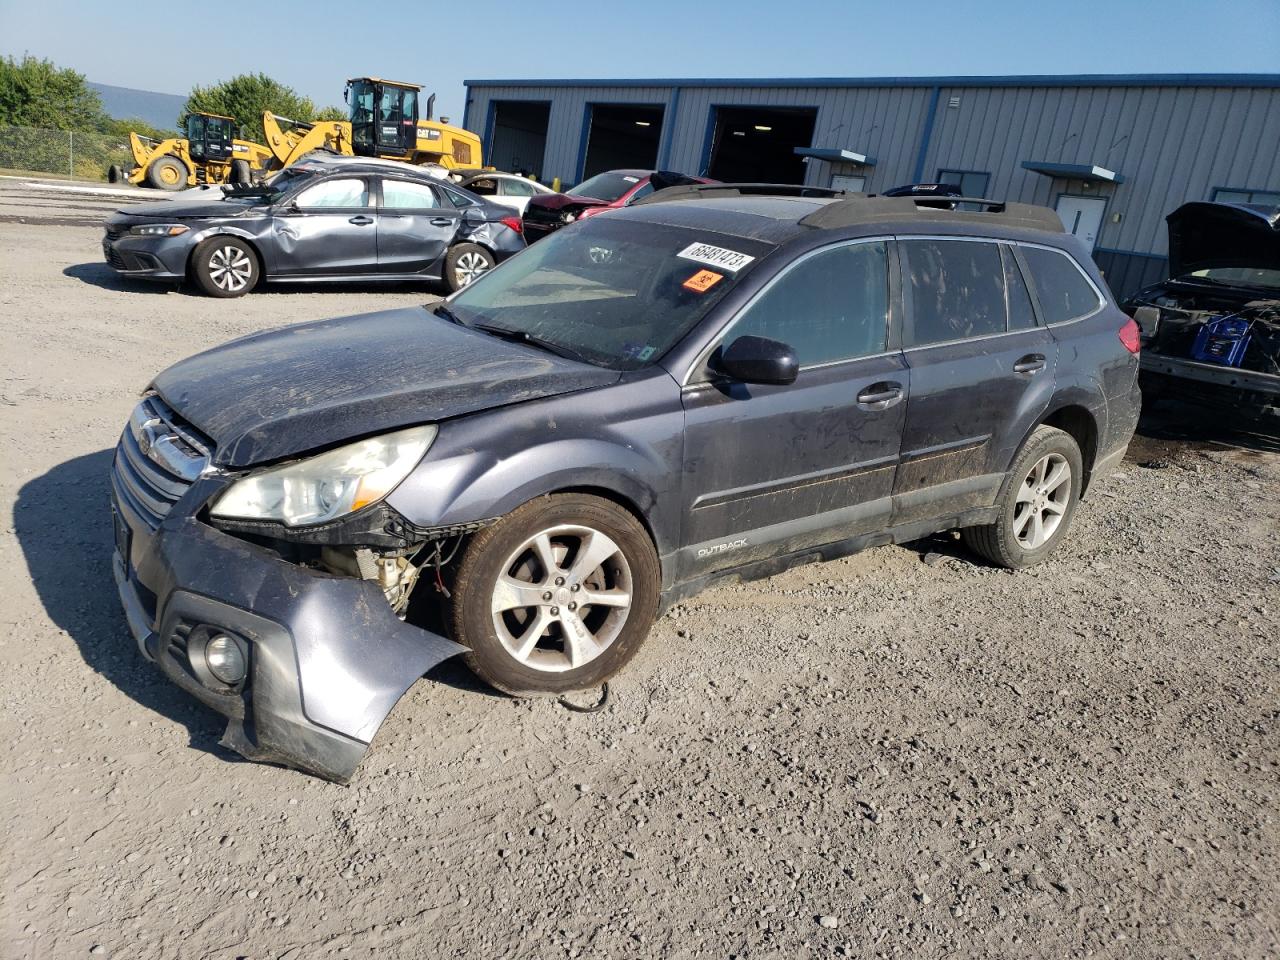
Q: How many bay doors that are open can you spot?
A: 3